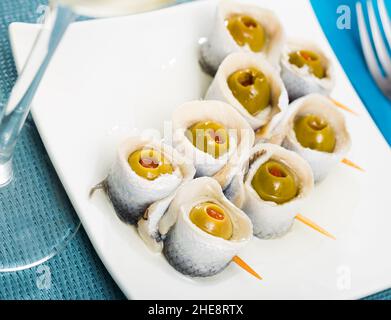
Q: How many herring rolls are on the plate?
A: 8